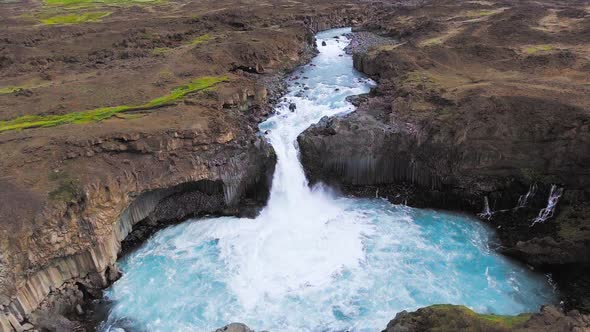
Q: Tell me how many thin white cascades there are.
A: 3